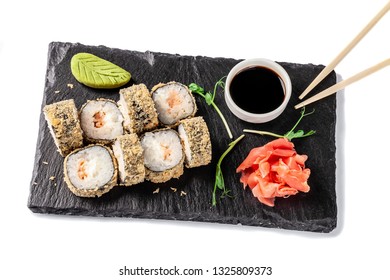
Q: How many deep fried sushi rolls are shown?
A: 8